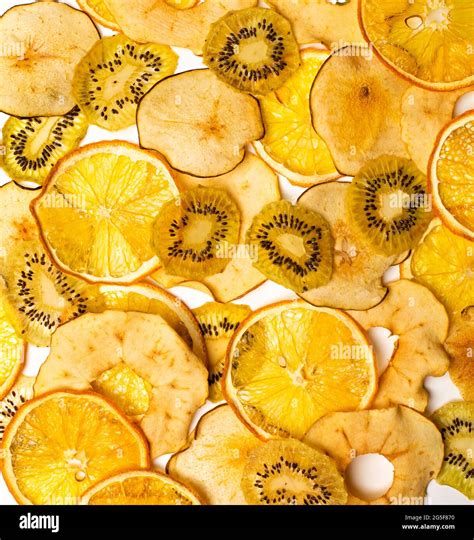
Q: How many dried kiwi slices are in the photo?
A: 11